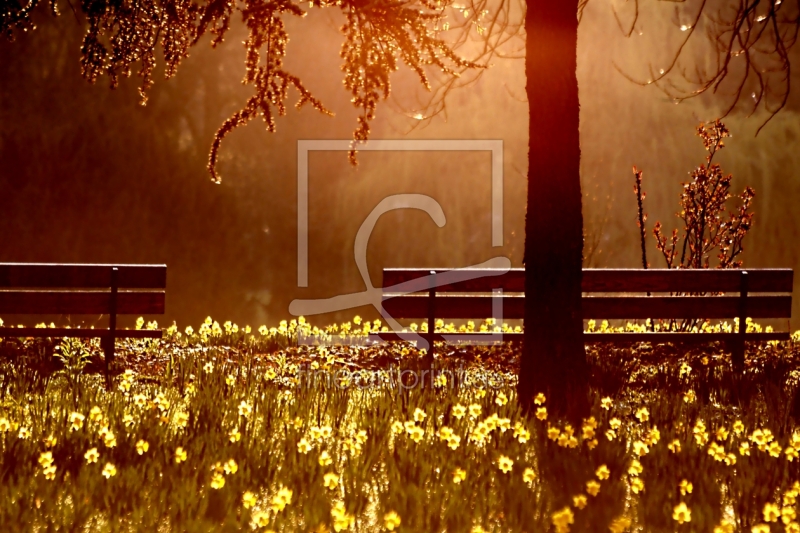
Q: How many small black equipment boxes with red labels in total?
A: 0